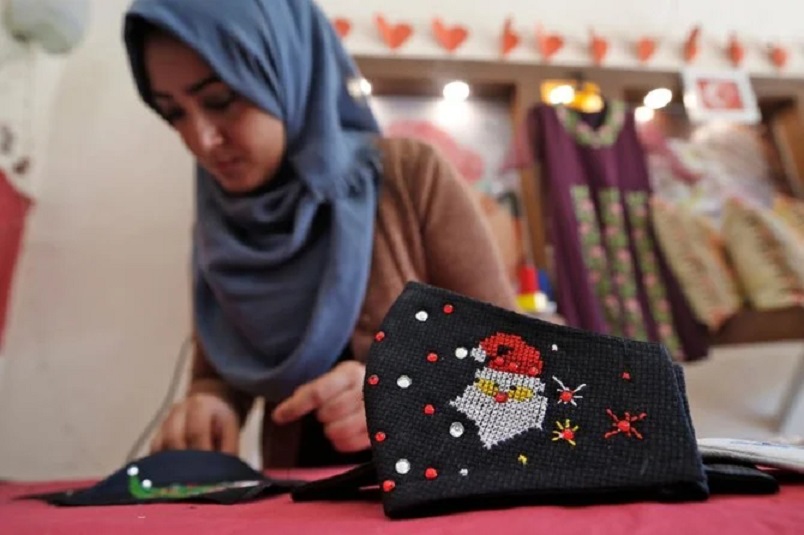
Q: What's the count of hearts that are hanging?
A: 10